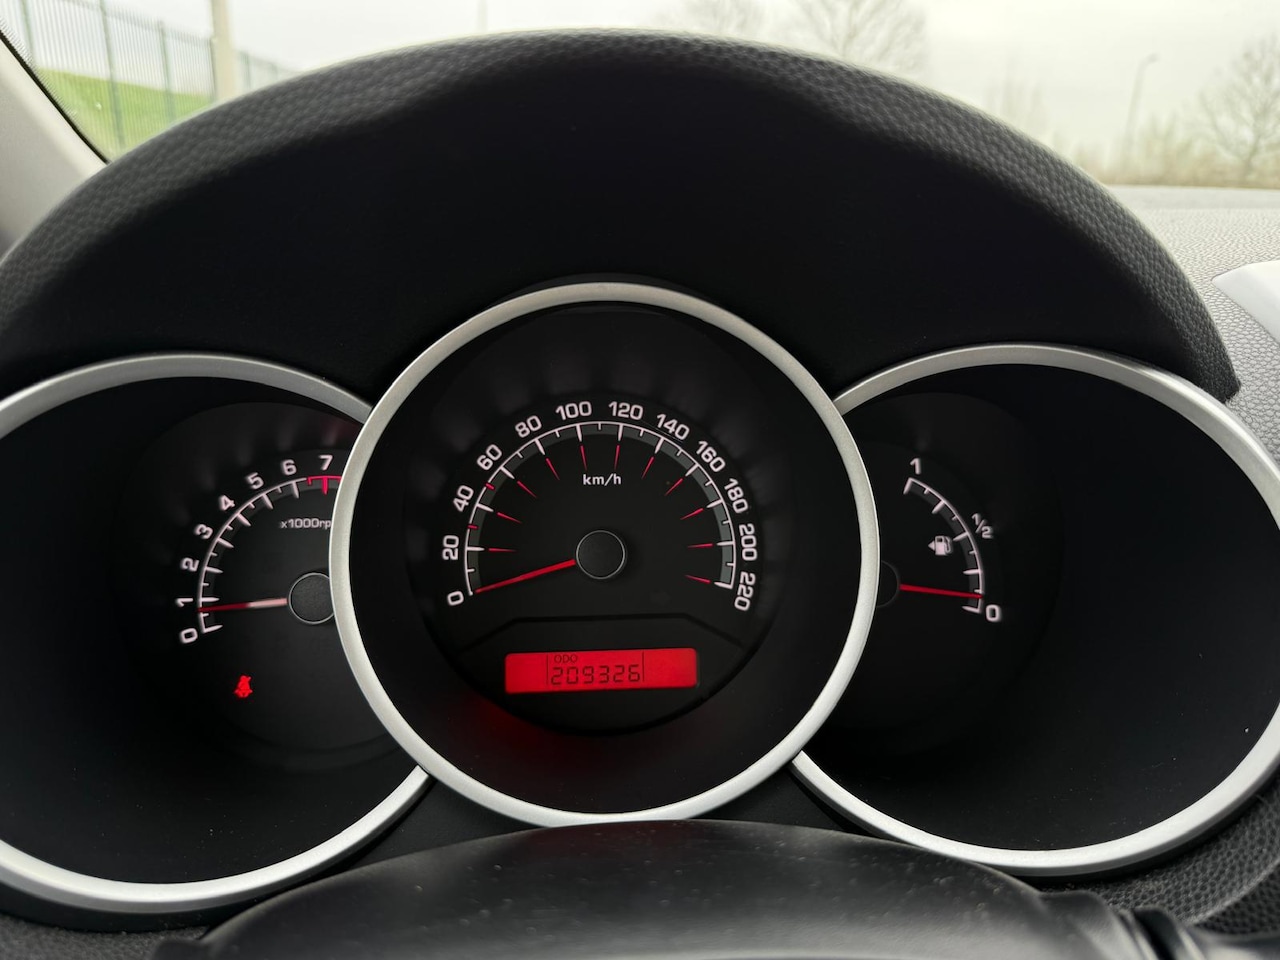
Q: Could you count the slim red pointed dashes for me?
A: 11